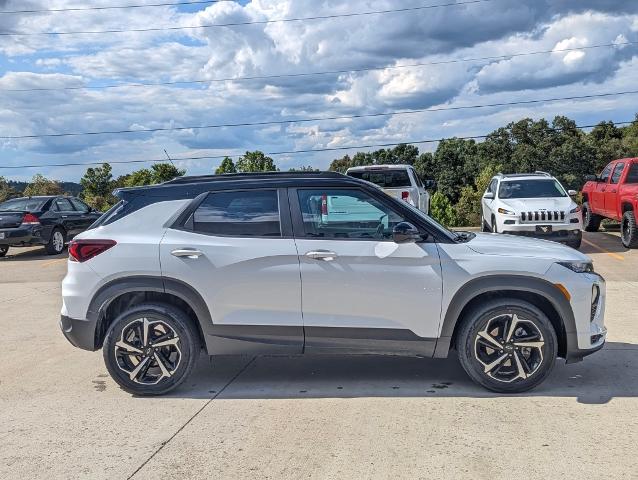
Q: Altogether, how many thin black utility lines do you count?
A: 5